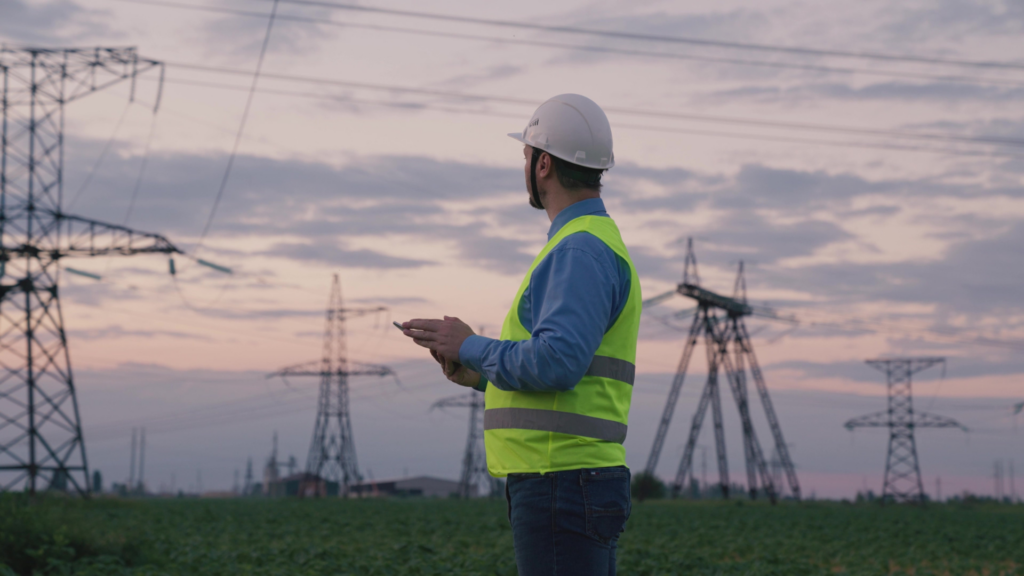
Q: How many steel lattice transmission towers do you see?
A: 5